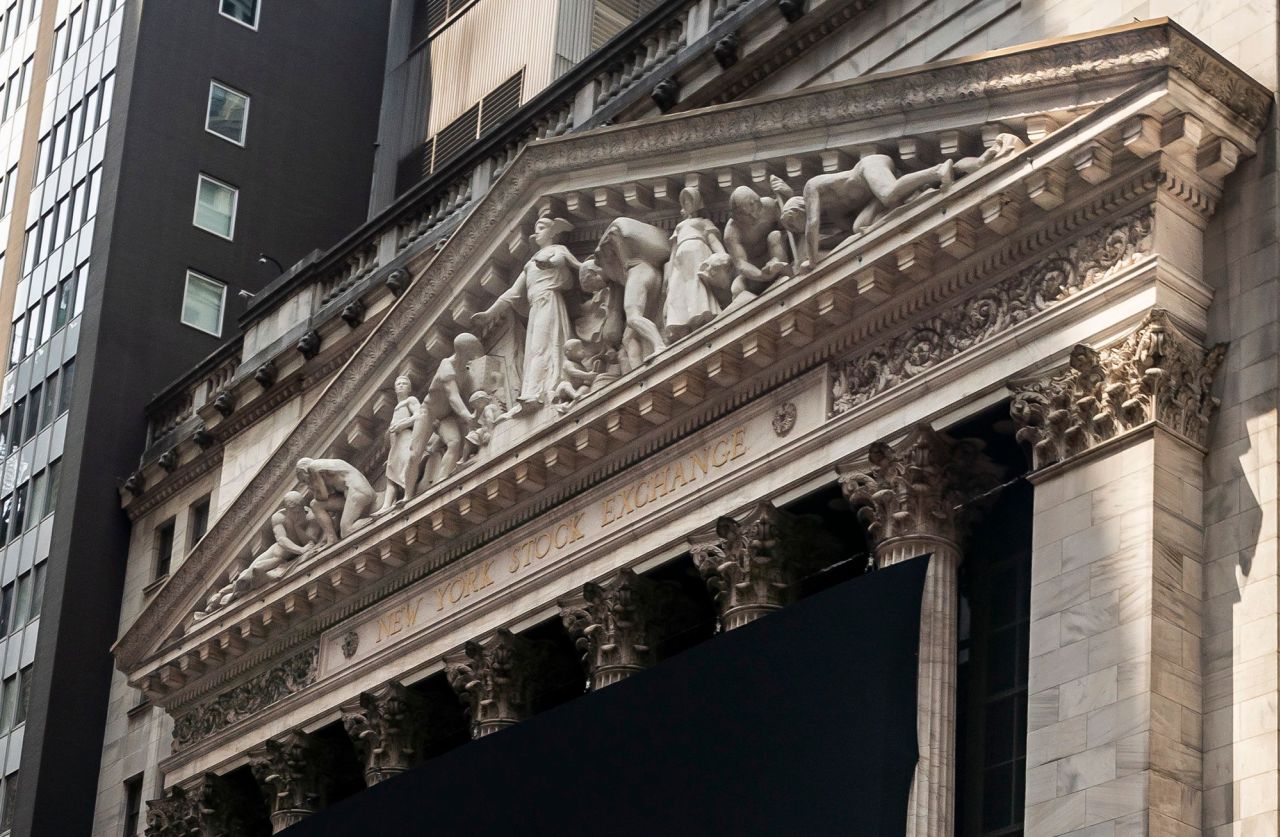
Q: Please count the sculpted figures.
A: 11